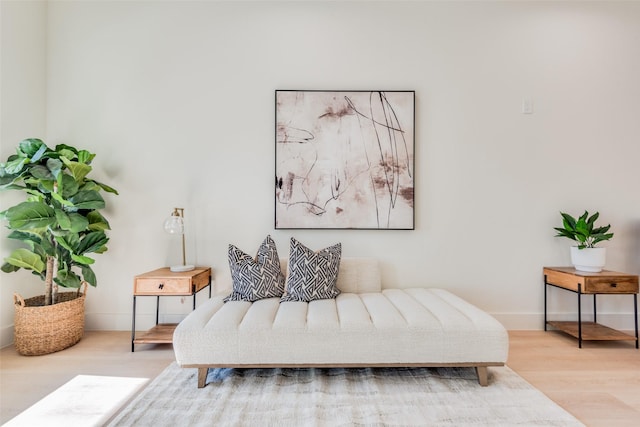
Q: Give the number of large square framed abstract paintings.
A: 1